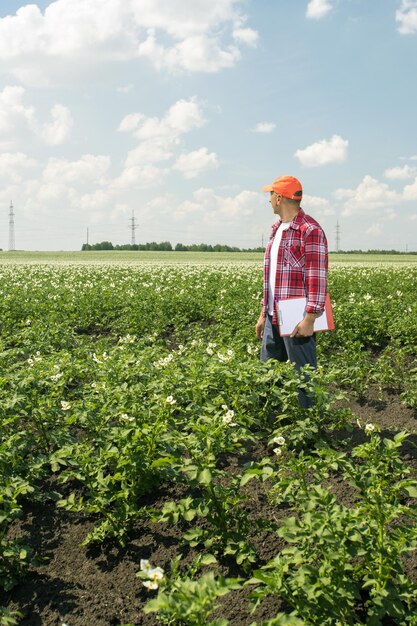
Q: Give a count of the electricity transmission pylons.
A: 3